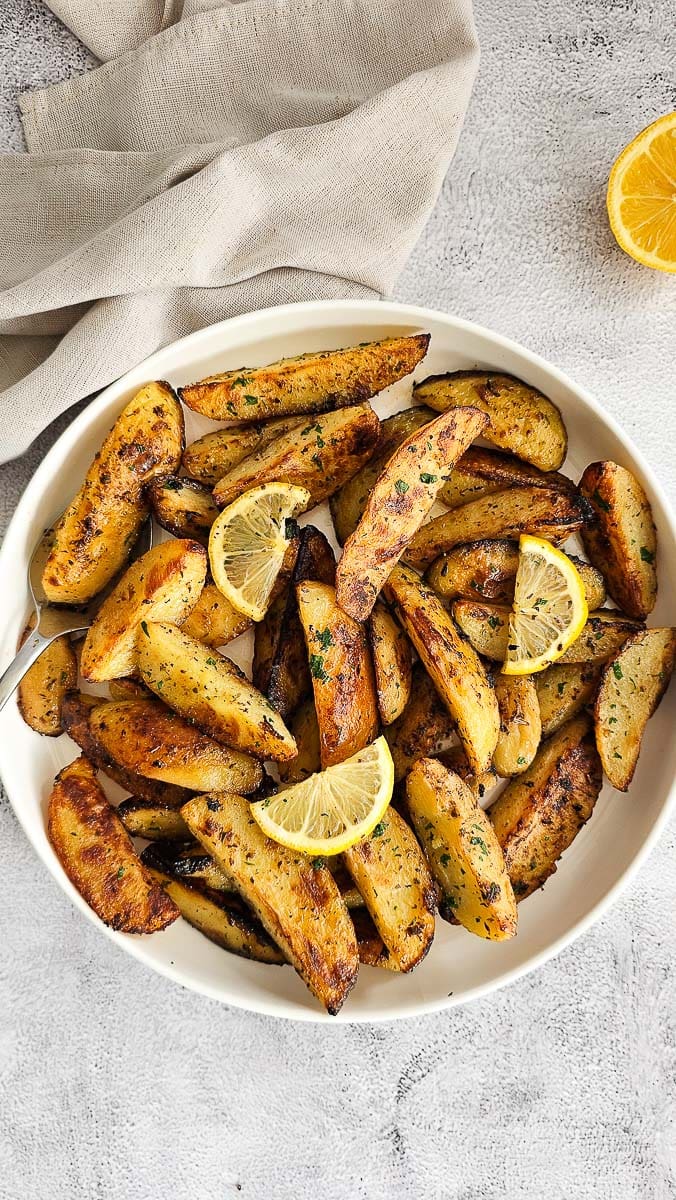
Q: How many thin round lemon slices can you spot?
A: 3